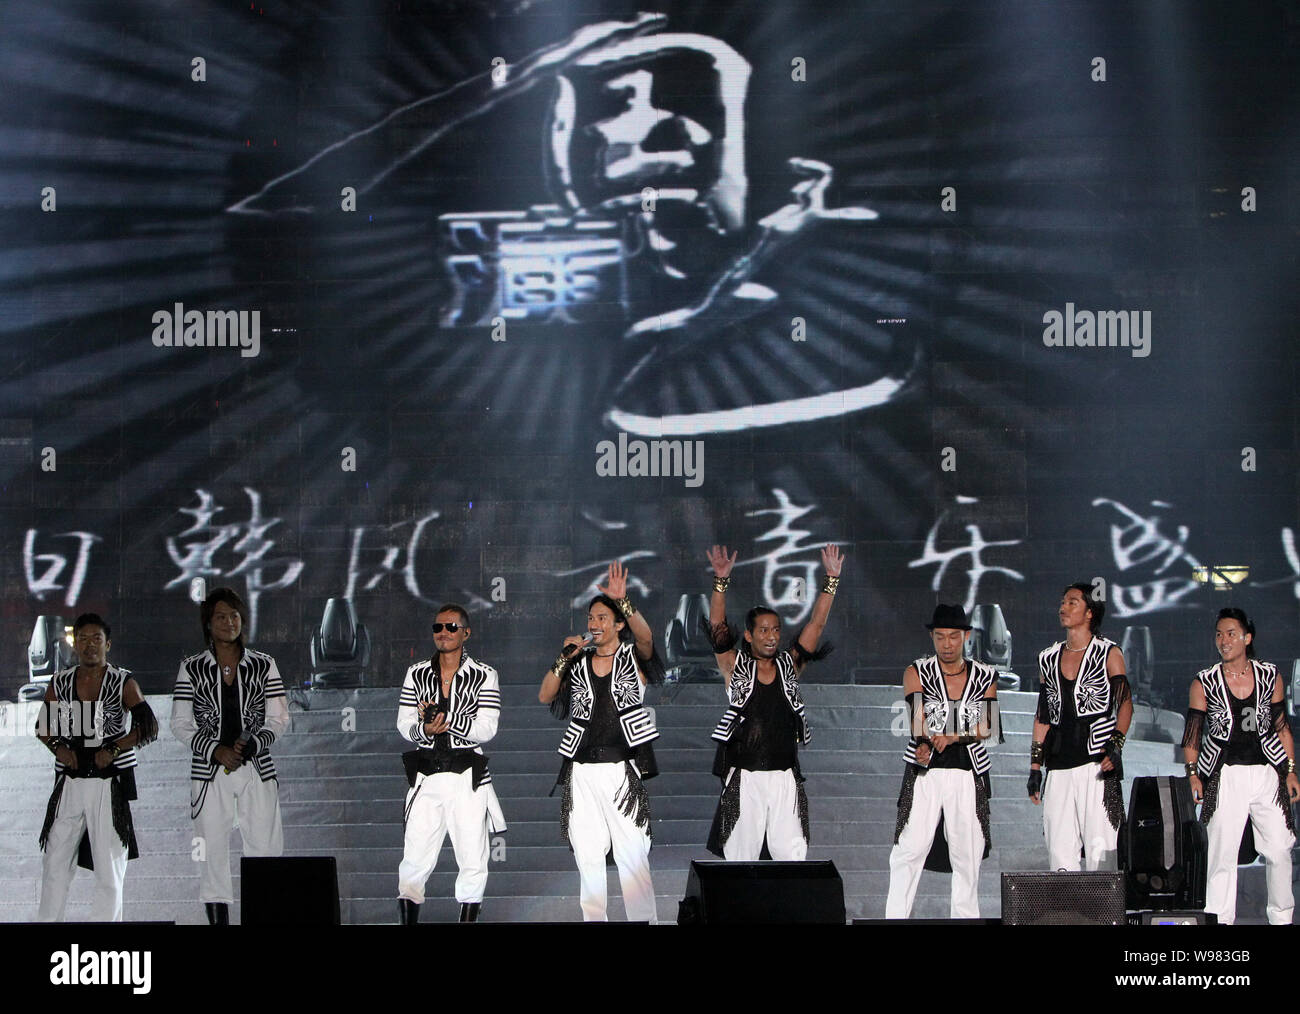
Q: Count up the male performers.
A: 8